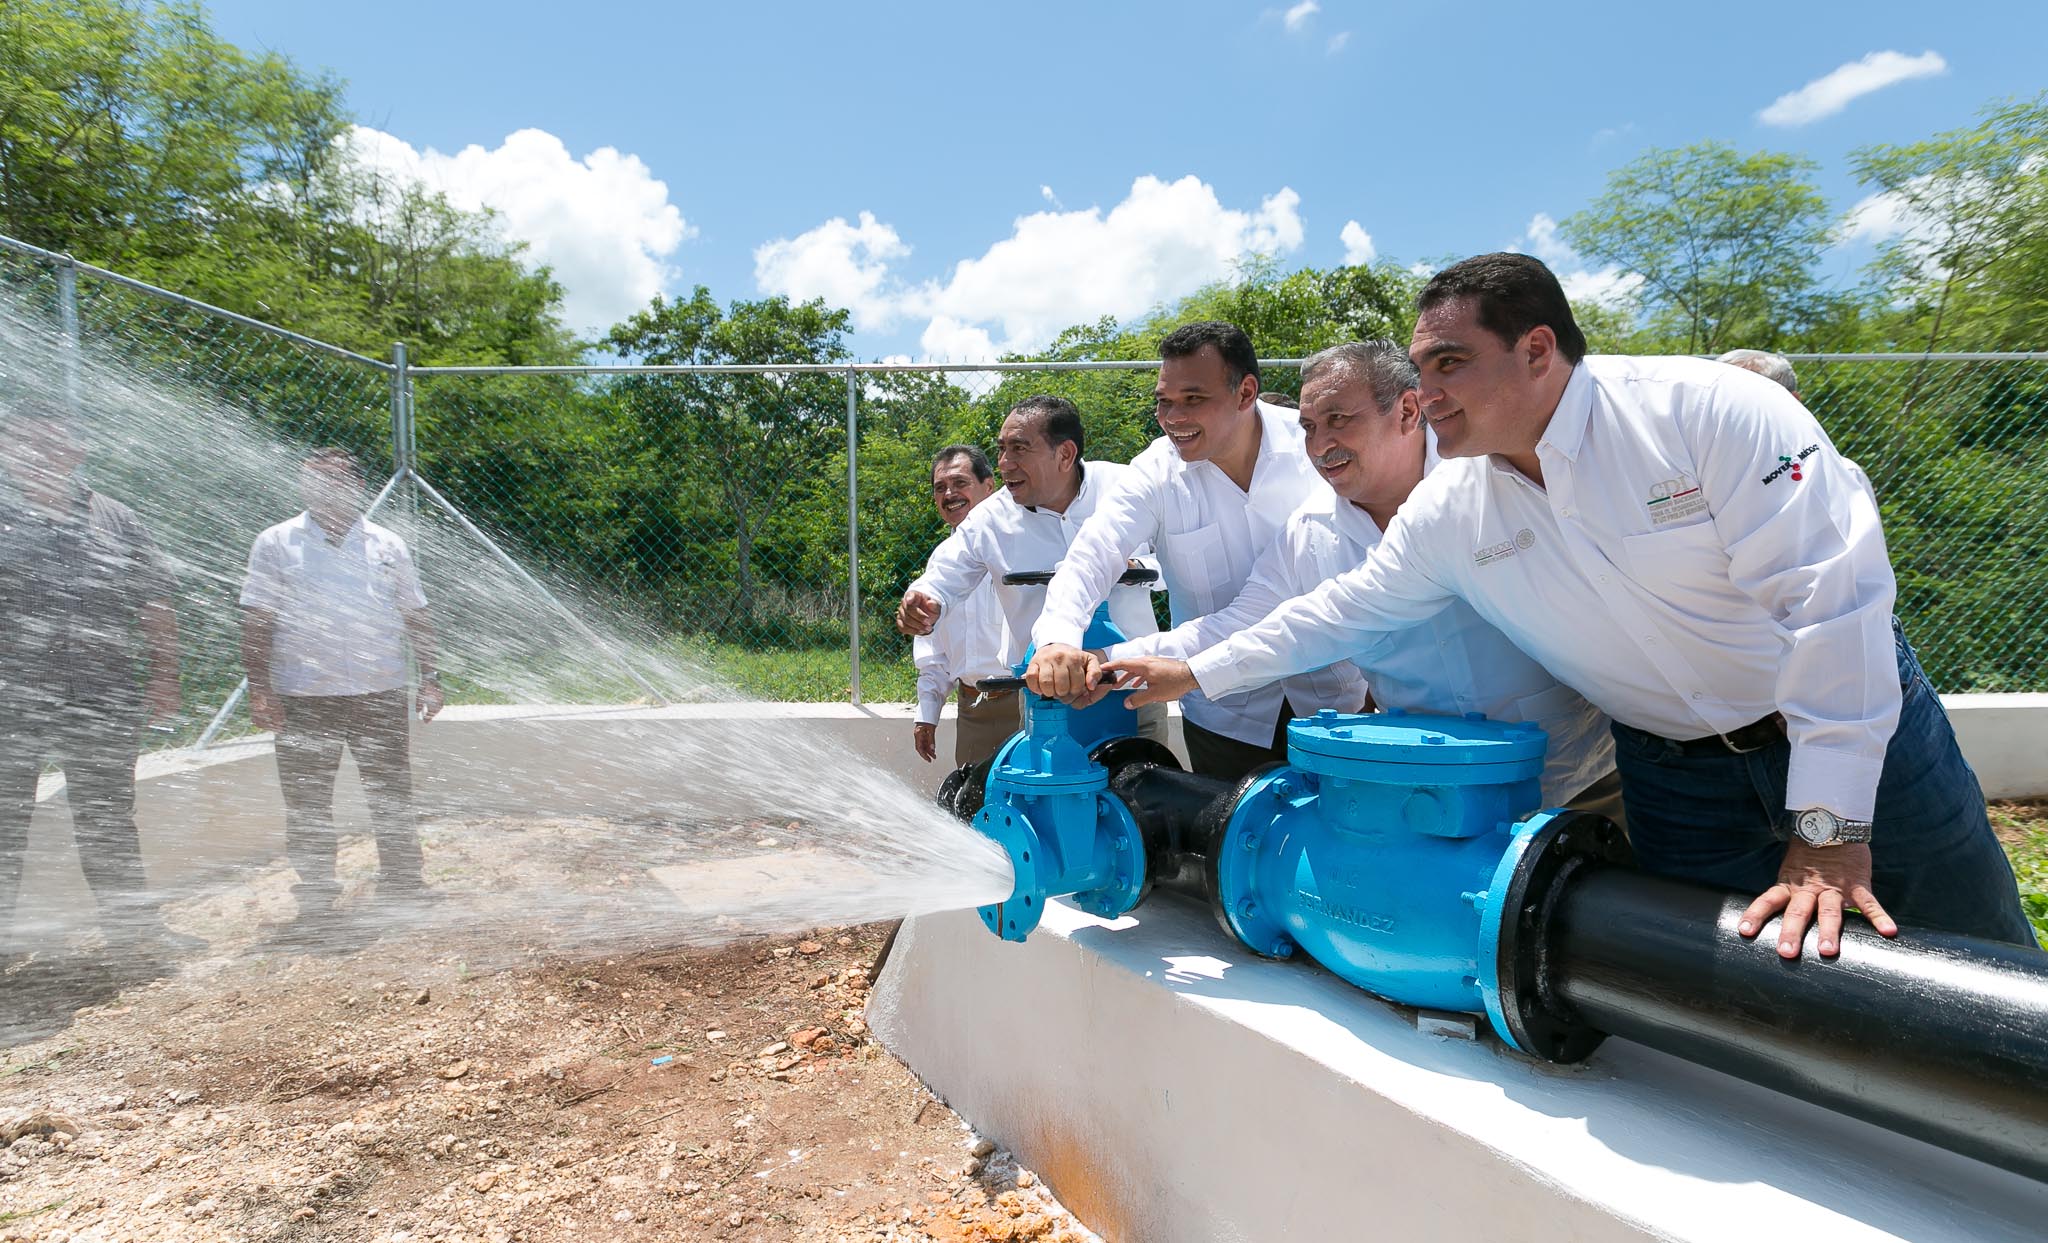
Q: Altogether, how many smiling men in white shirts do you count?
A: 5